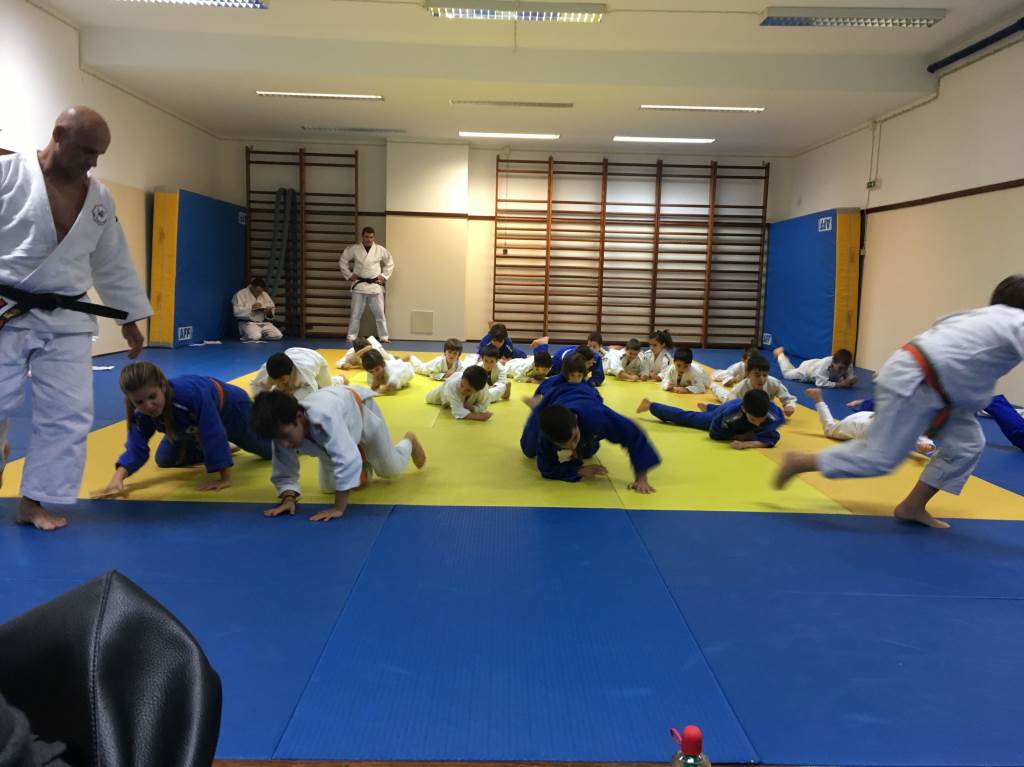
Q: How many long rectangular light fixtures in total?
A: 9